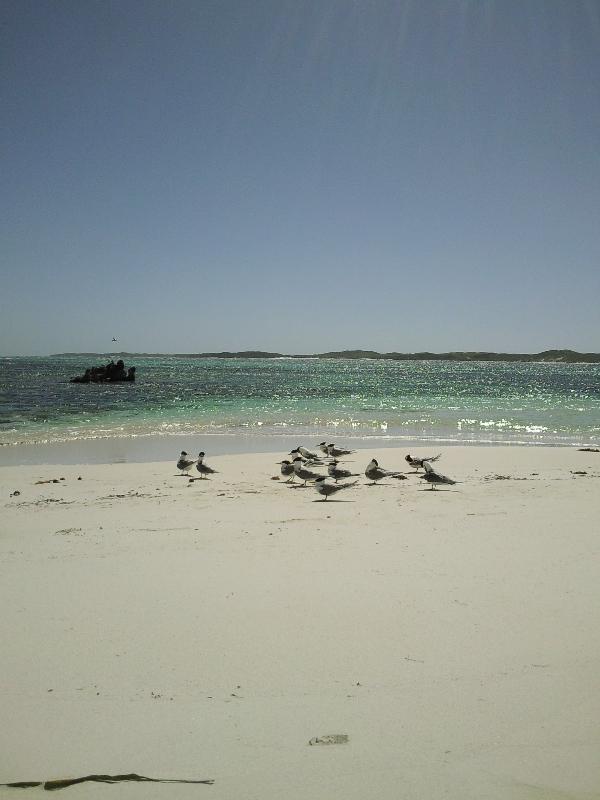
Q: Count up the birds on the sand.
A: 13